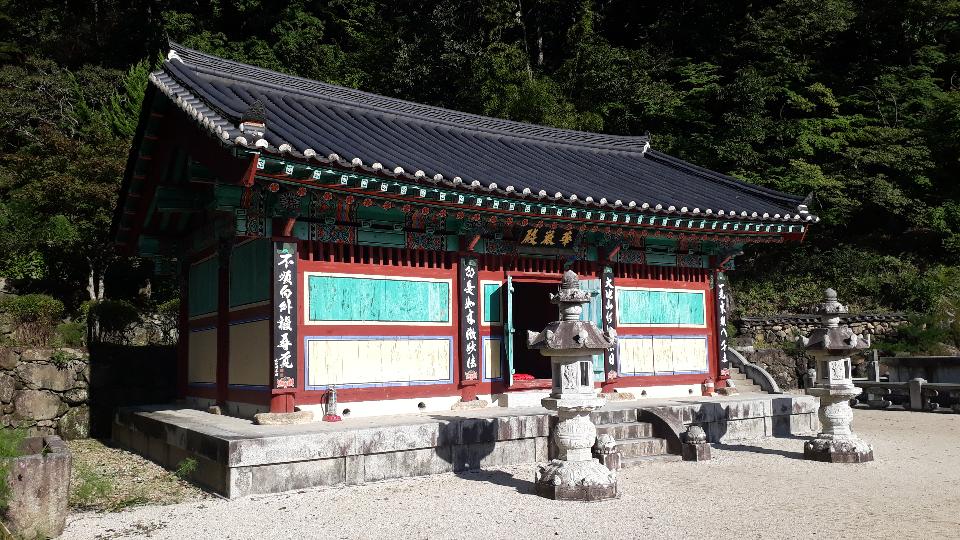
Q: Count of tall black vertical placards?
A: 4